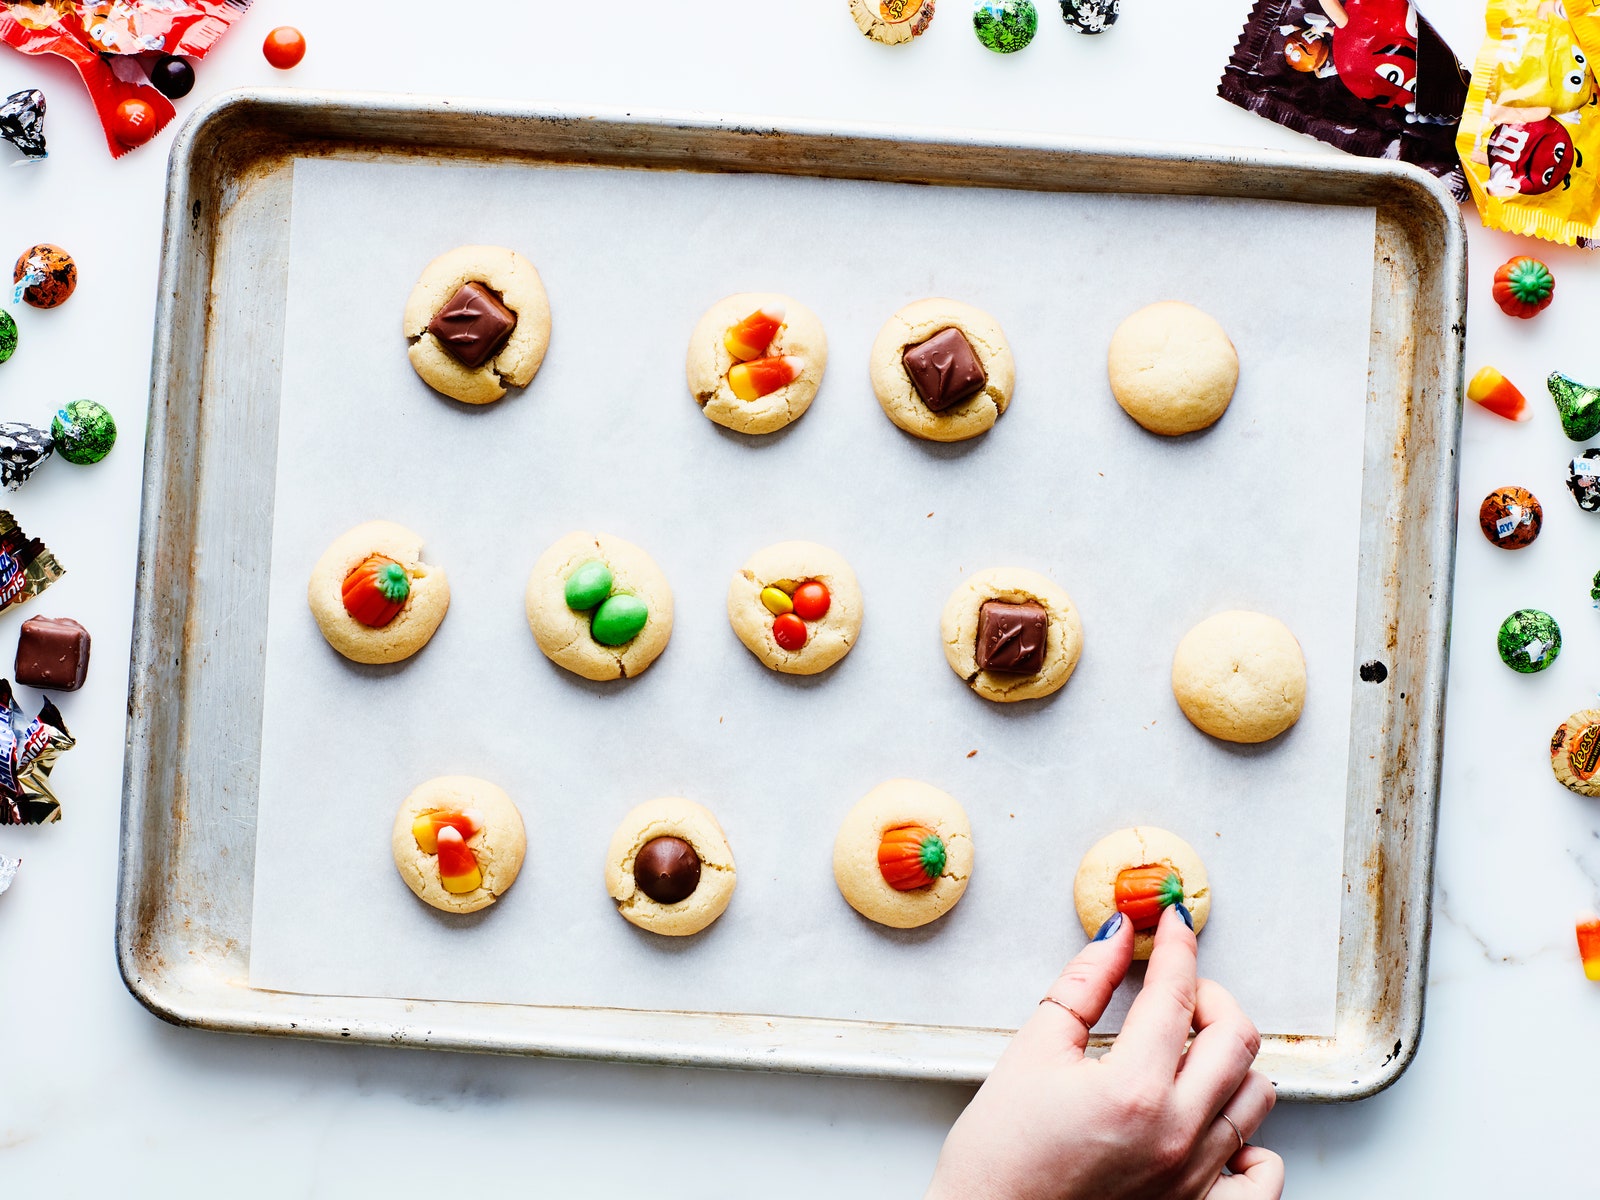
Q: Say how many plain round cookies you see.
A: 2